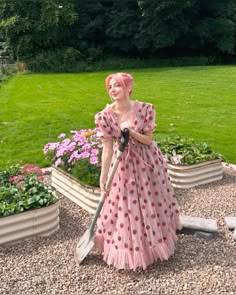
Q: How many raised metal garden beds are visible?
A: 3